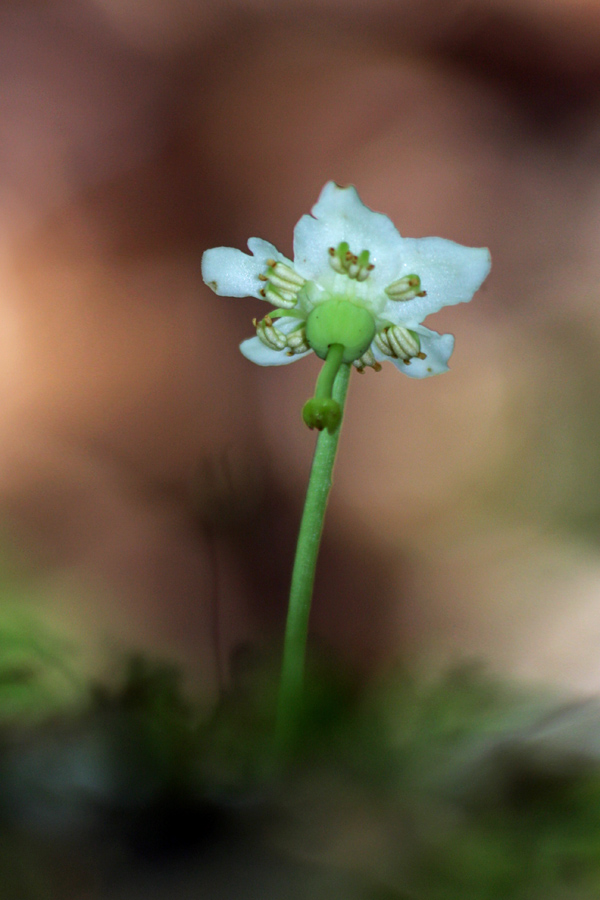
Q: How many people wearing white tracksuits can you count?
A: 0